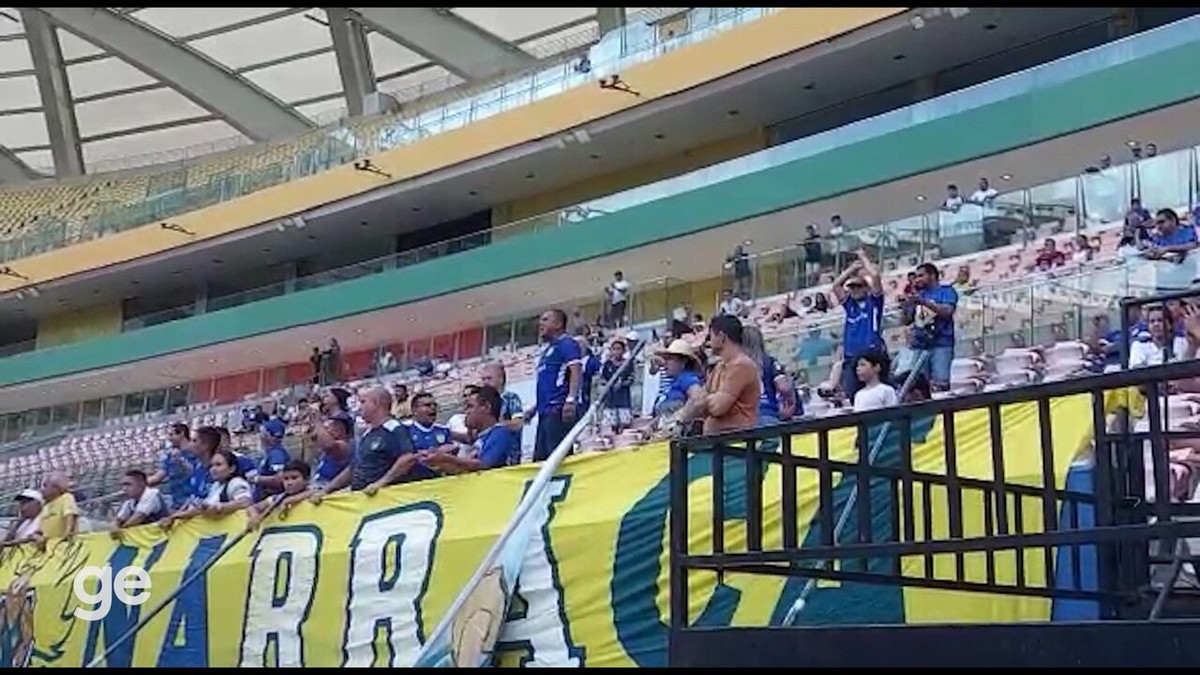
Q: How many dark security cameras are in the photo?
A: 4